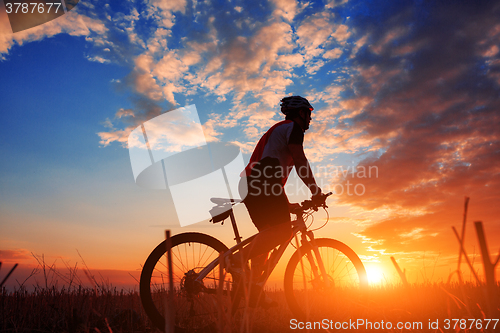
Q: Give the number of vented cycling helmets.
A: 1